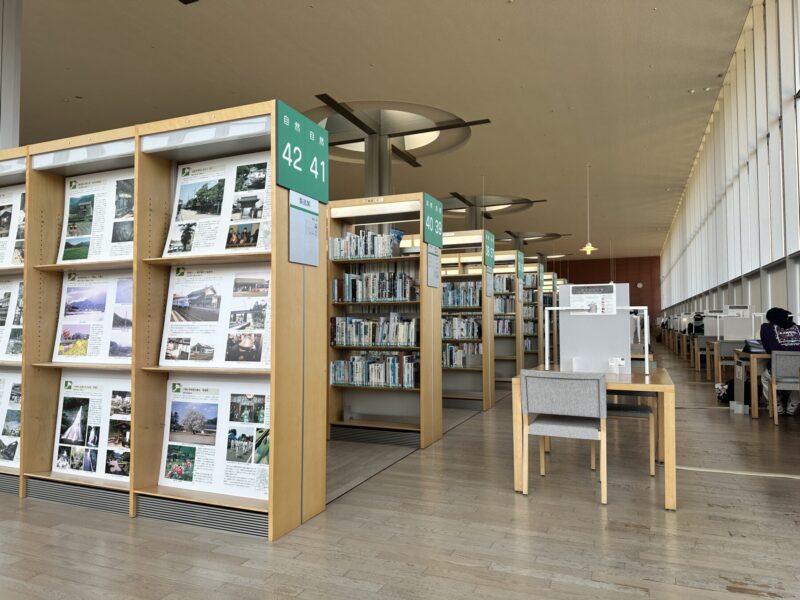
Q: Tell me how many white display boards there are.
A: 9